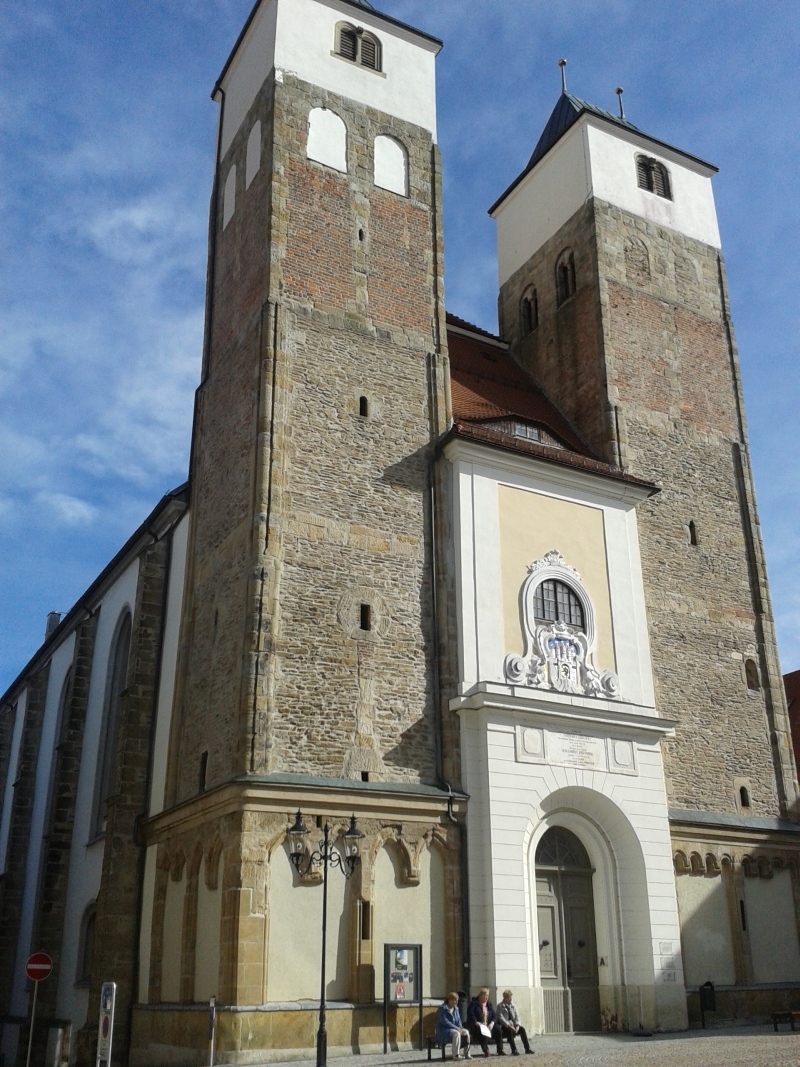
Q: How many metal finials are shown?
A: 2